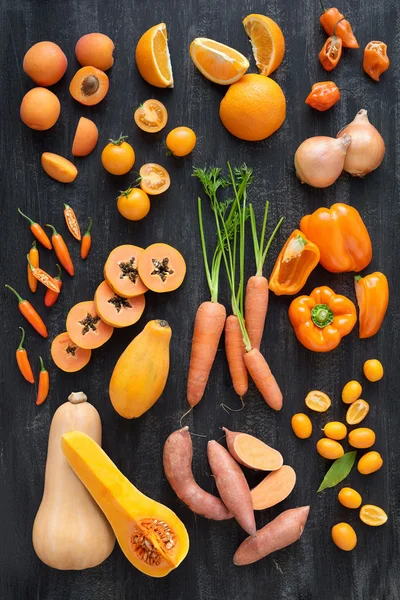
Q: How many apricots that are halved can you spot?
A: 1